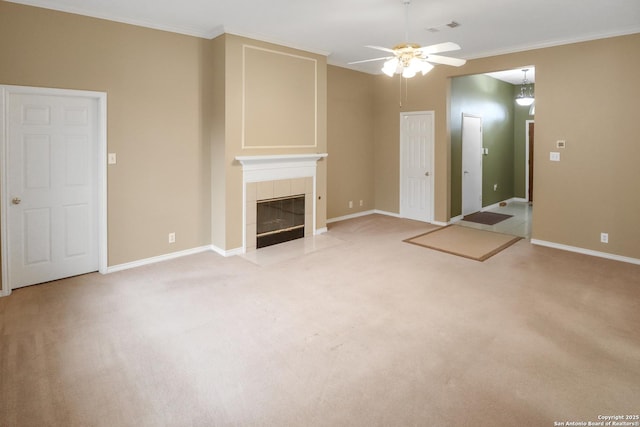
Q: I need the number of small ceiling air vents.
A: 2